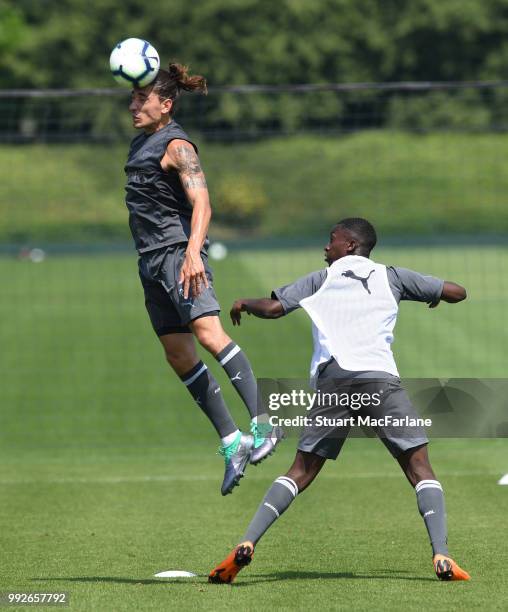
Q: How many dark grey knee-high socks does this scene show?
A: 4